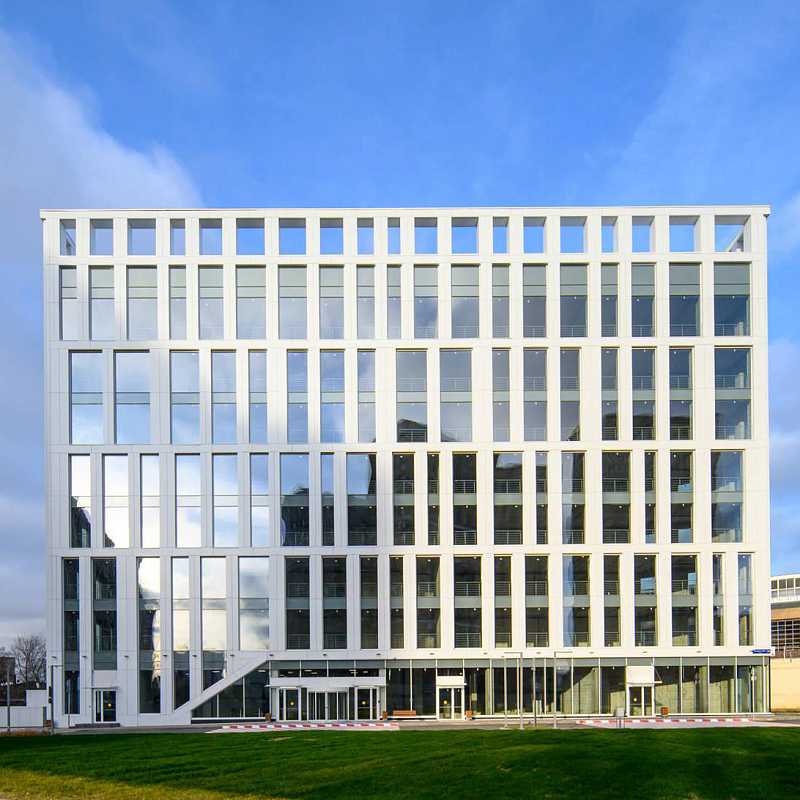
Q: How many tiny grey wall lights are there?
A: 15